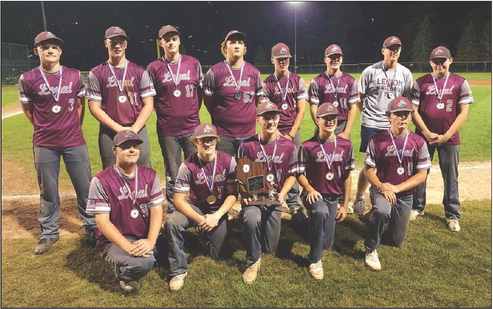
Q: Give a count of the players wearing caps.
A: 13